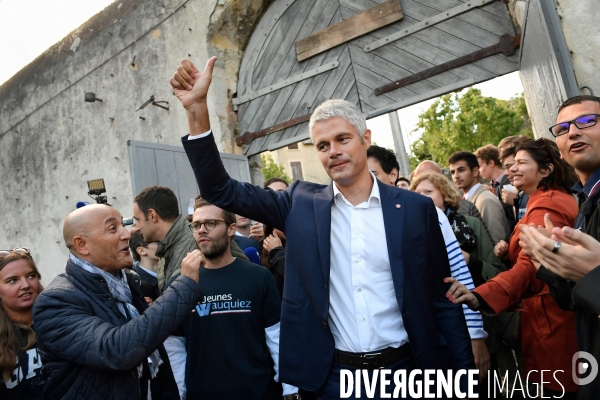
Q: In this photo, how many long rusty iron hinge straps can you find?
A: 2